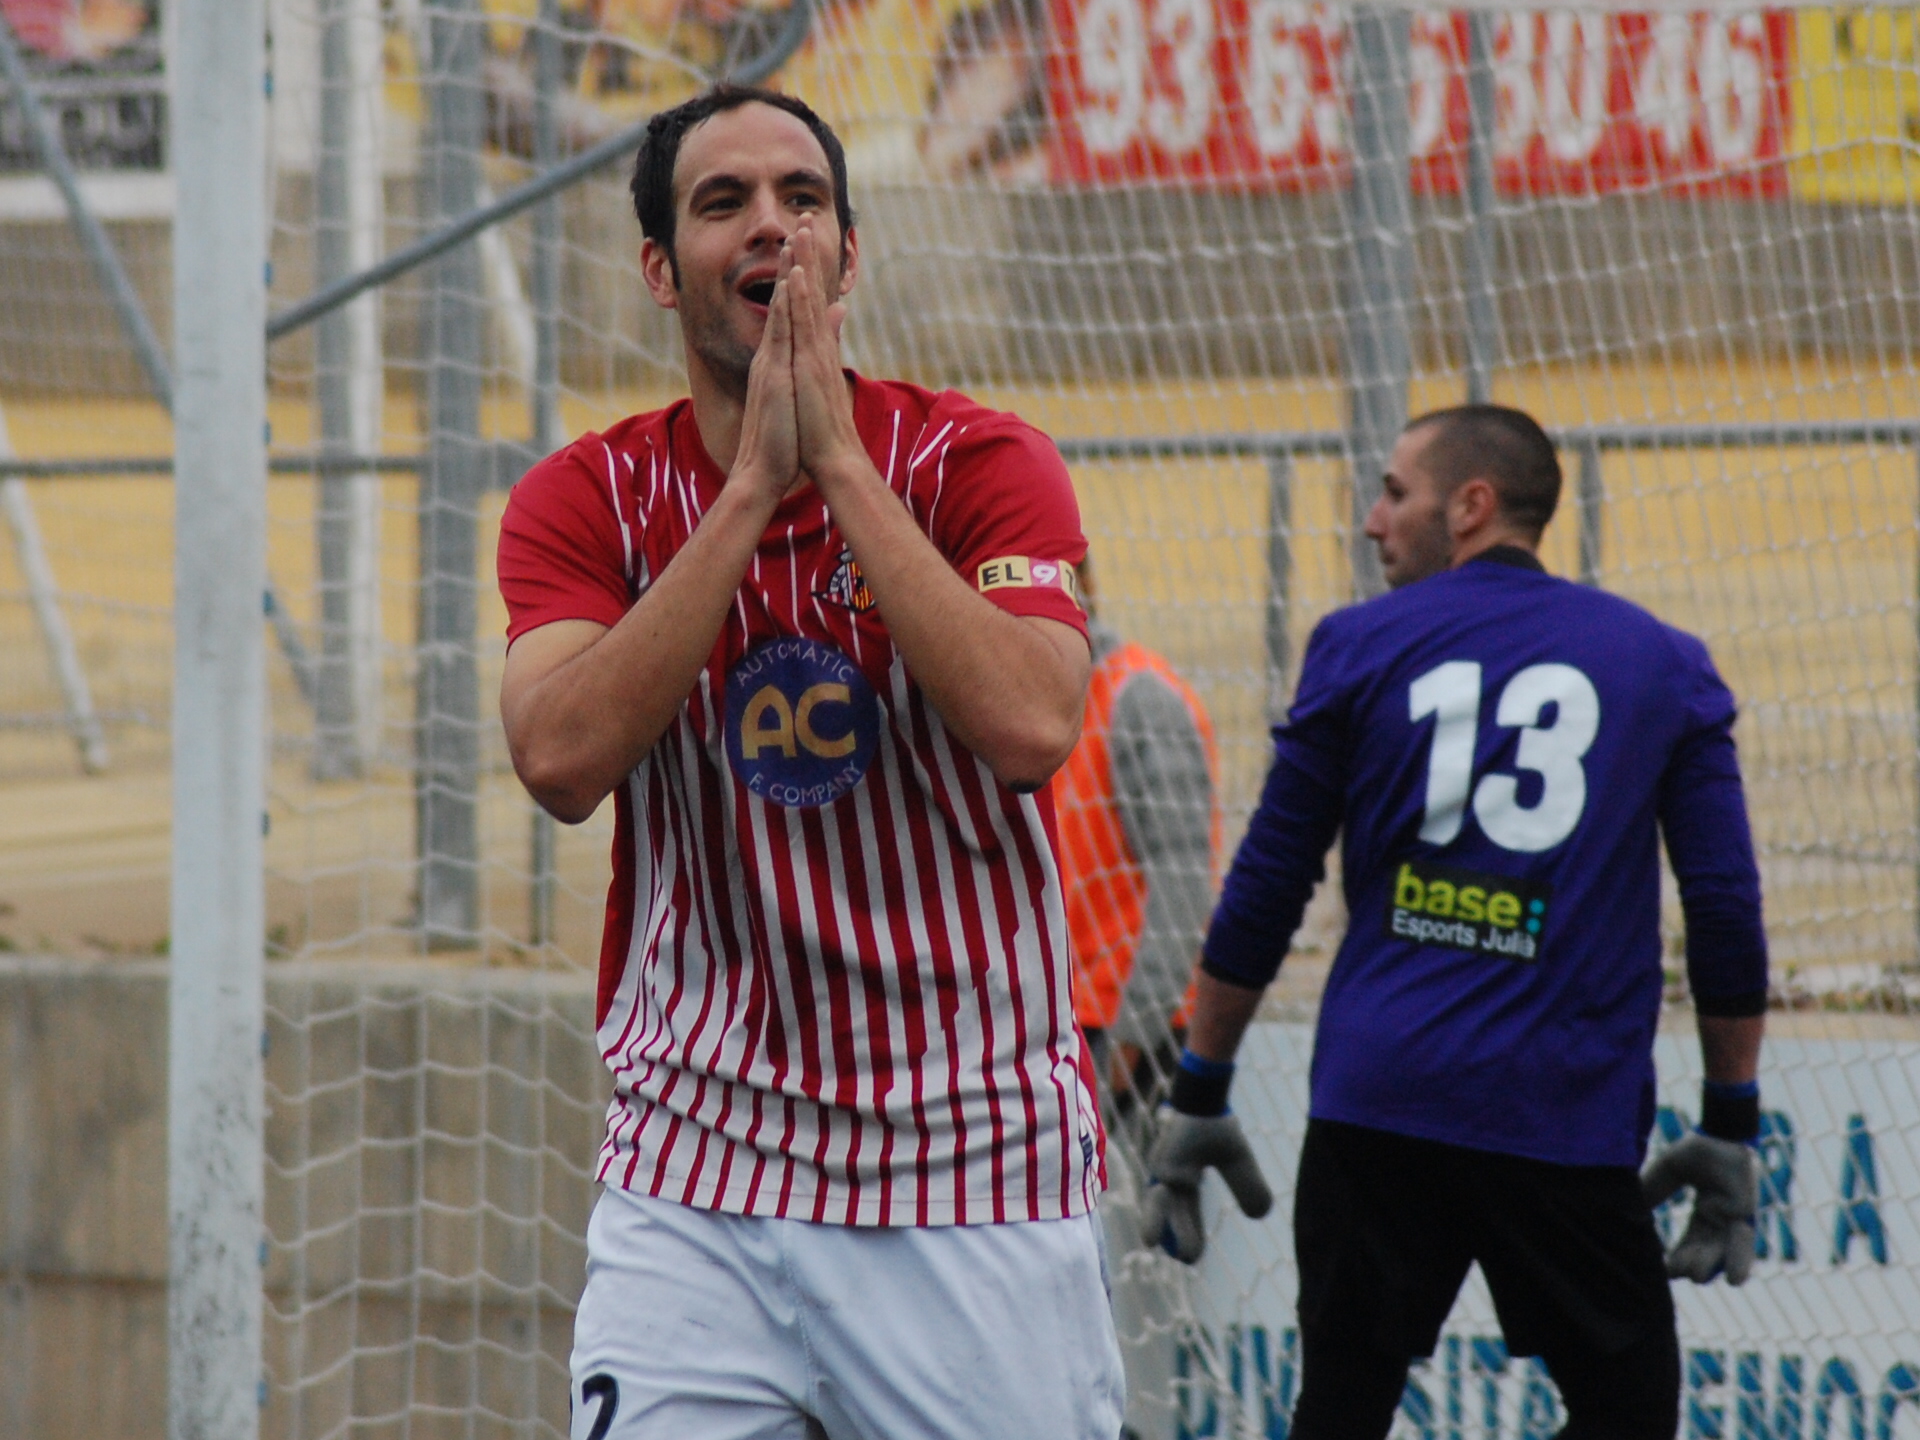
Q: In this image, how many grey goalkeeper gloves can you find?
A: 2